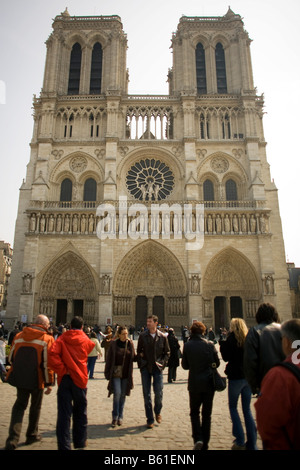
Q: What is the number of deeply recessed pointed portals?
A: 3